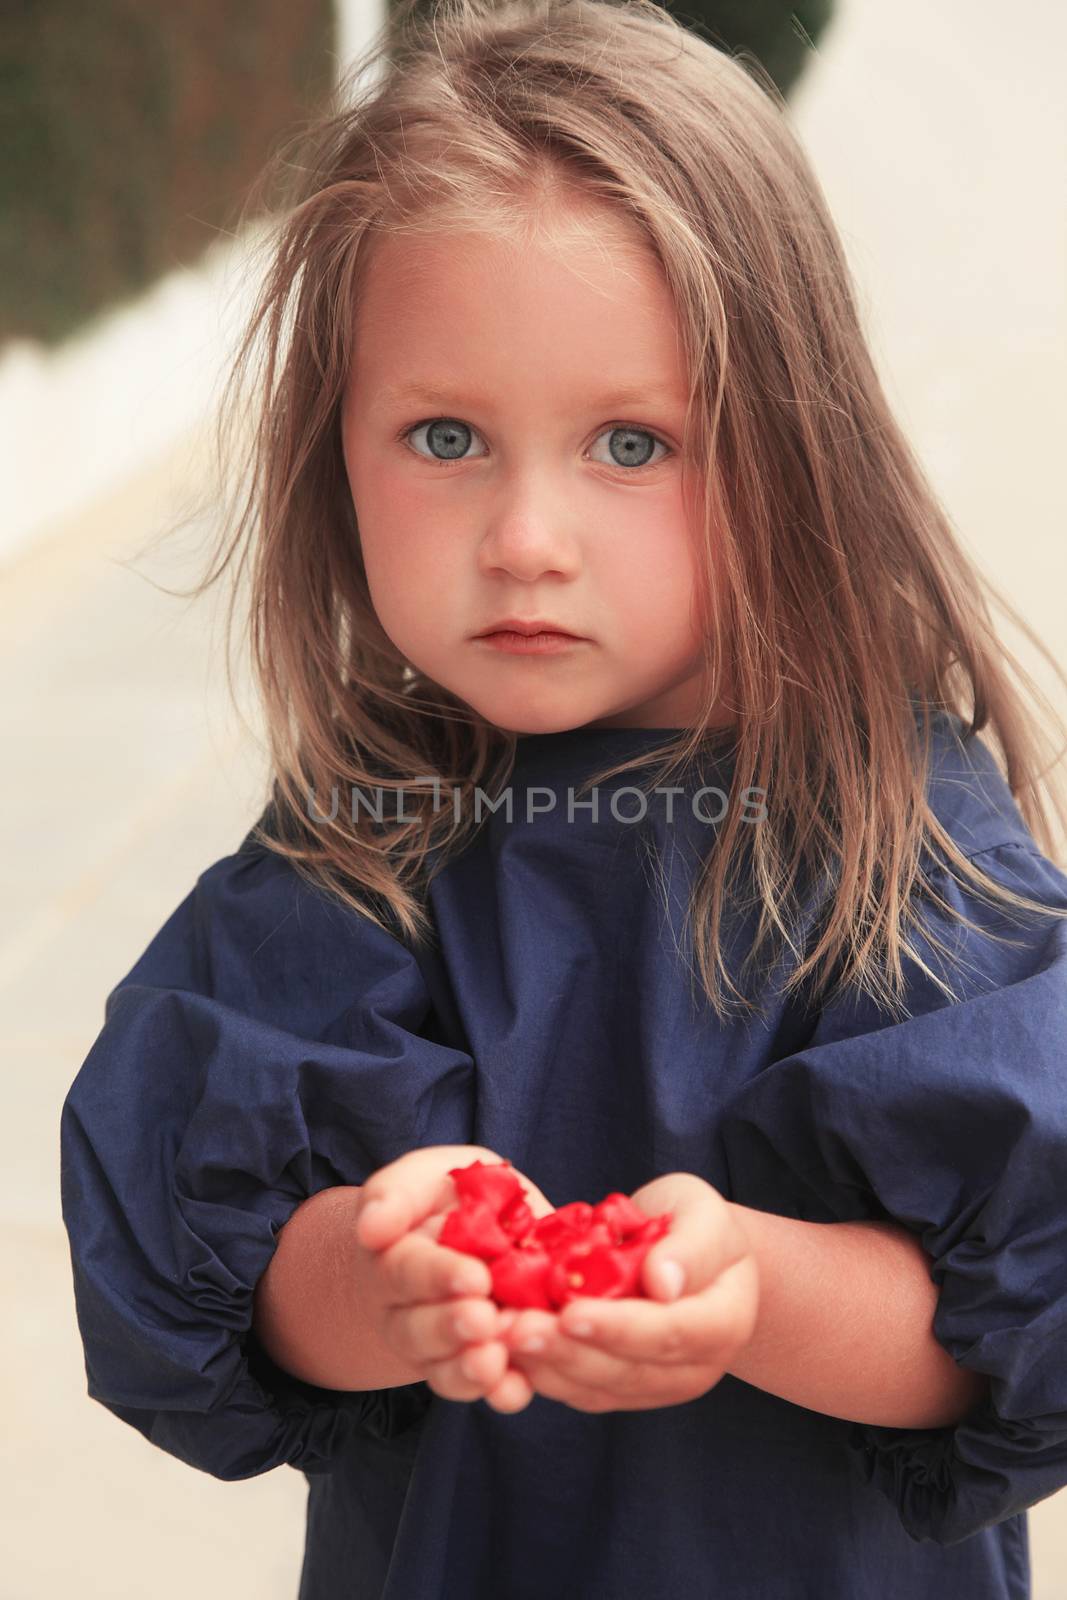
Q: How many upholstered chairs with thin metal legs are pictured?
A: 0